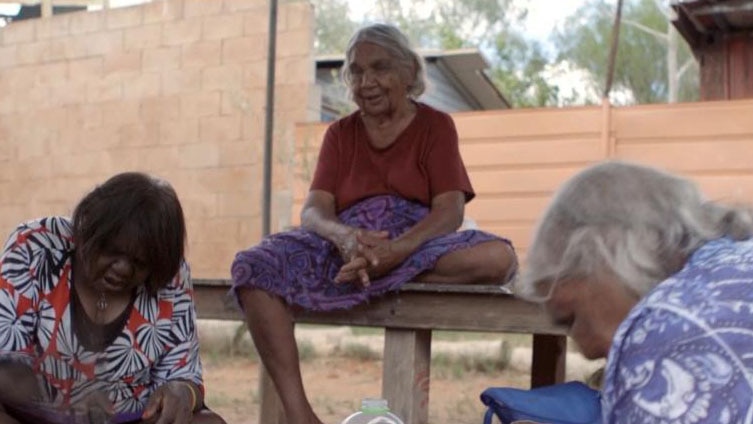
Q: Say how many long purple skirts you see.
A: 1